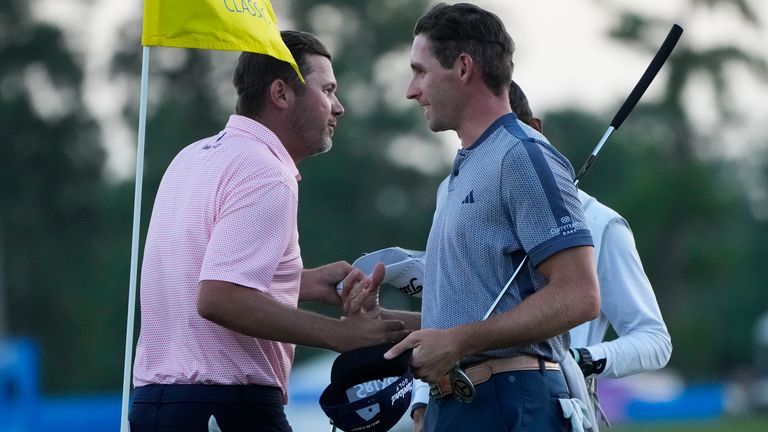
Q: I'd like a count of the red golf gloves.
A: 0